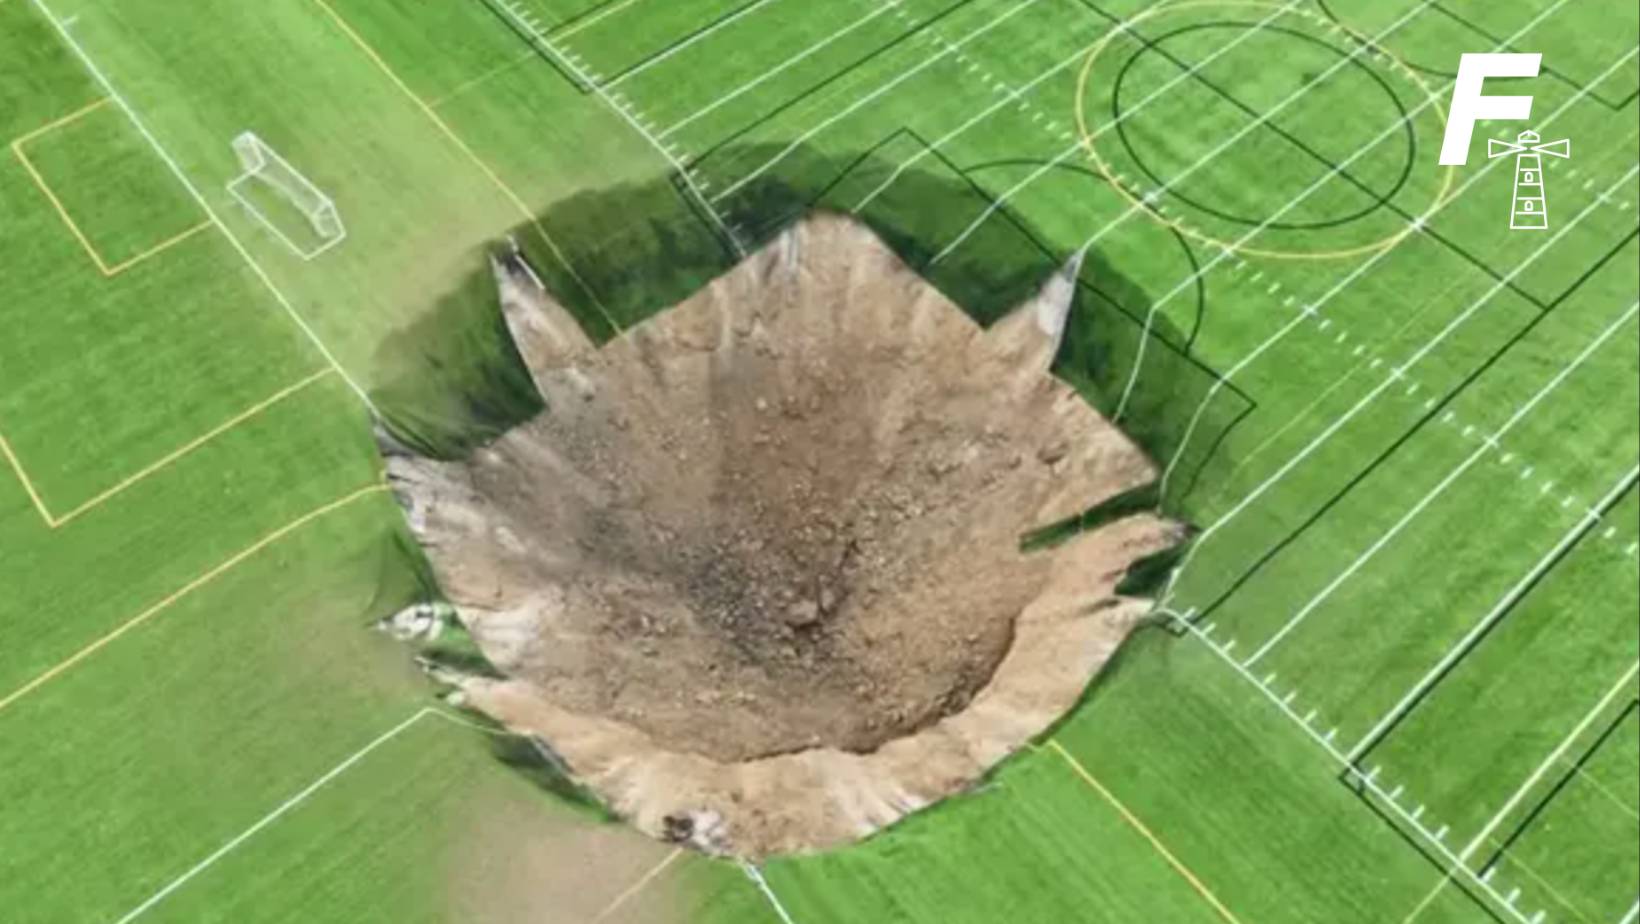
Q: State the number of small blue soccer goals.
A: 0